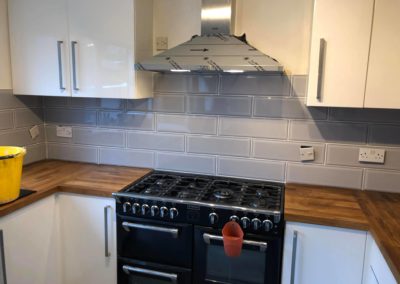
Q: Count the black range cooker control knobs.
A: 11